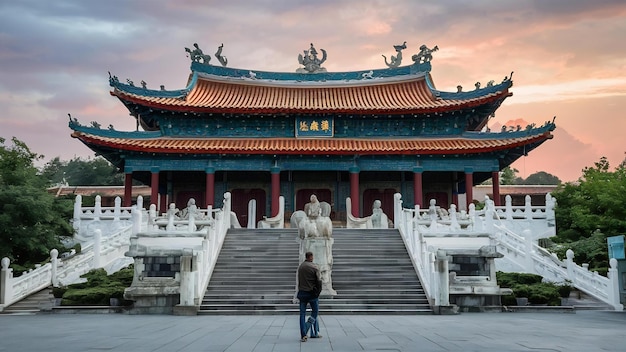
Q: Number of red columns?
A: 8